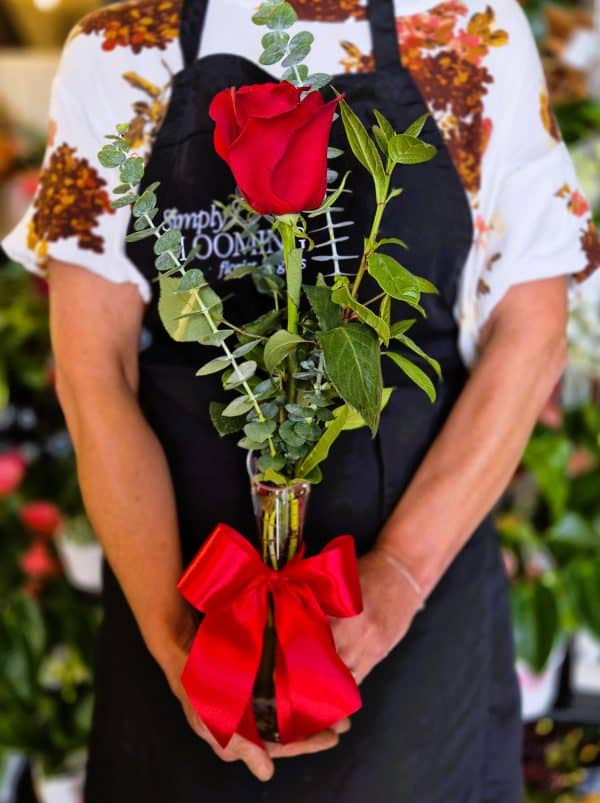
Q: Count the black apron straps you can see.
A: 2